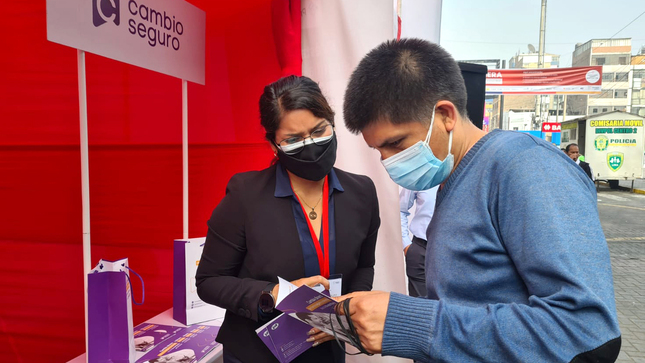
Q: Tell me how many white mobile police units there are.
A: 1